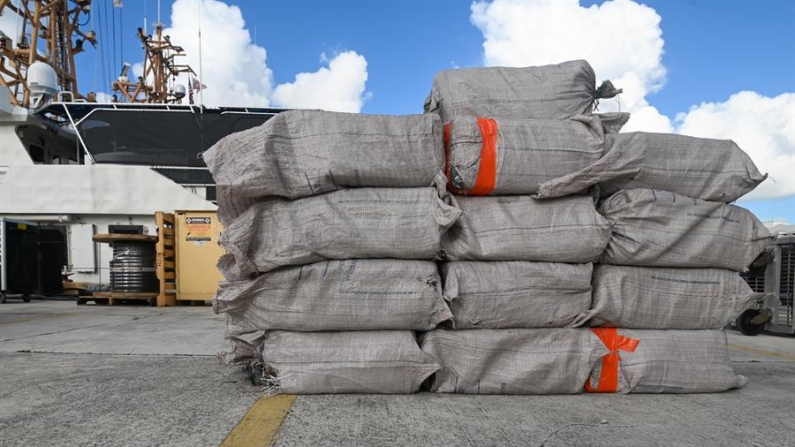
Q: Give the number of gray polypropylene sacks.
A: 13